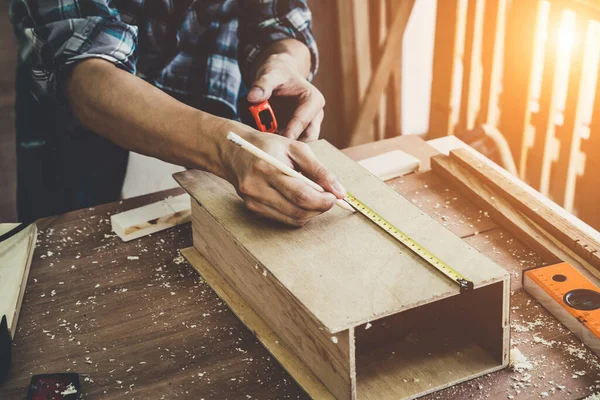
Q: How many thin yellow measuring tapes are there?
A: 1